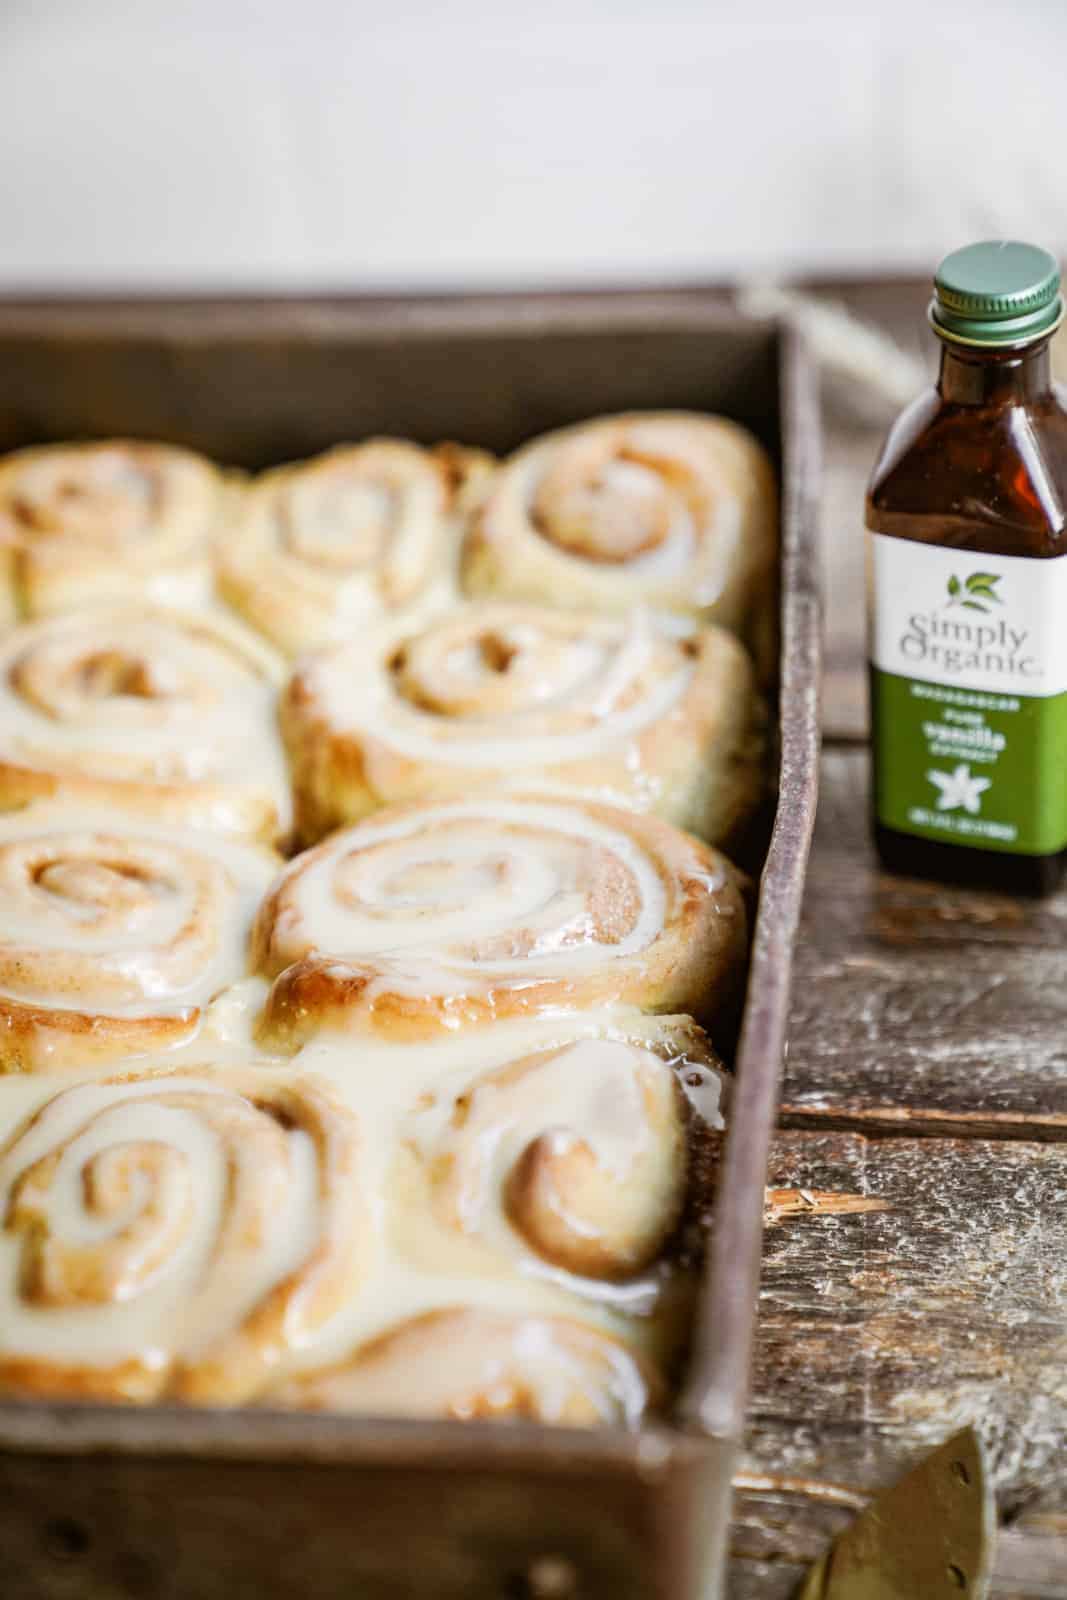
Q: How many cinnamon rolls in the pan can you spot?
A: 10